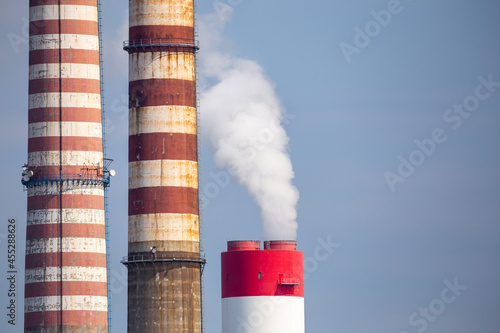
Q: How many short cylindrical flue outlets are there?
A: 2